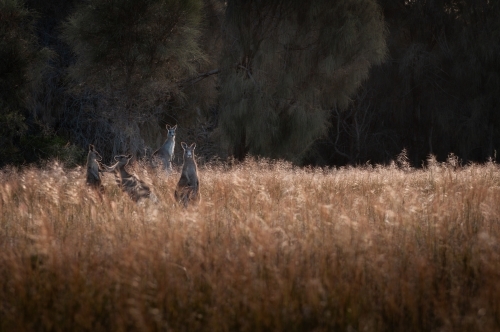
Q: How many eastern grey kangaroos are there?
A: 4